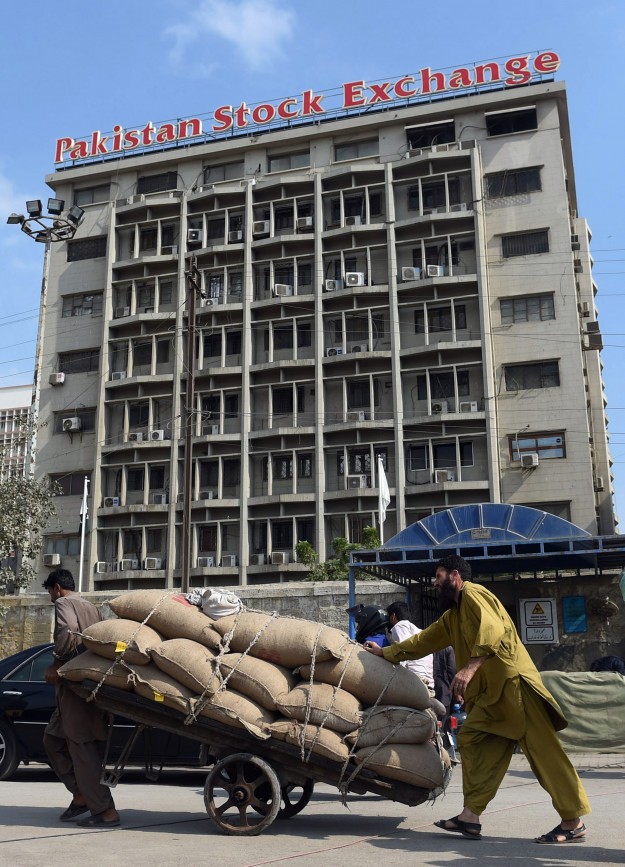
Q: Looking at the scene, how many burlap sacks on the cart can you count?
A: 13